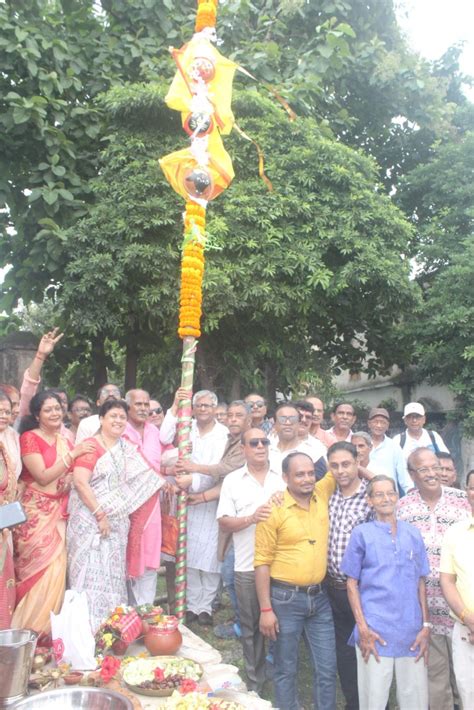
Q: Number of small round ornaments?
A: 3